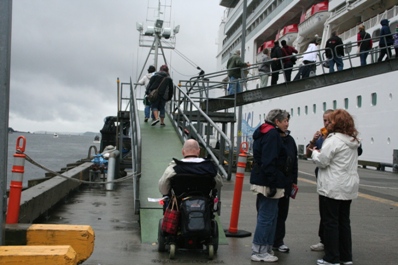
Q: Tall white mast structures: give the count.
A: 1